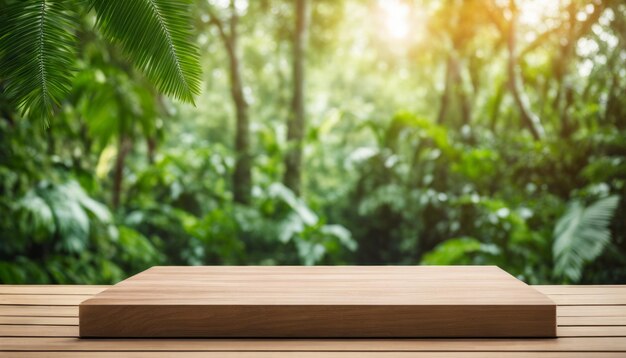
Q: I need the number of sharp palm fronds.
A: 2